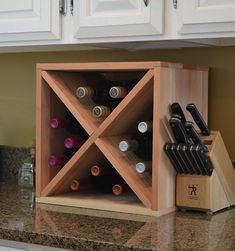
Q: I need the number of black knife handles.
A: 10